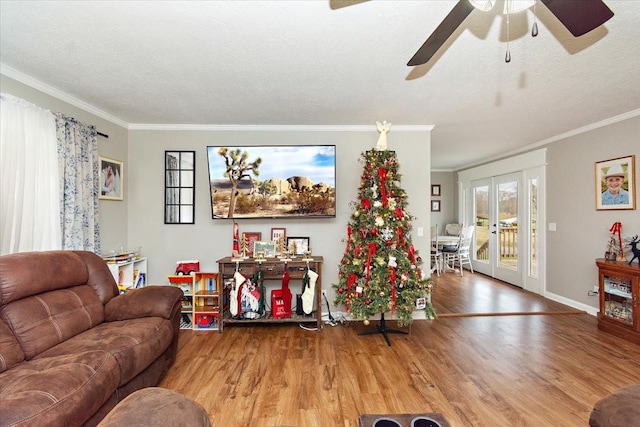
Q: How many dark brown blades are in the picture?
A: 2